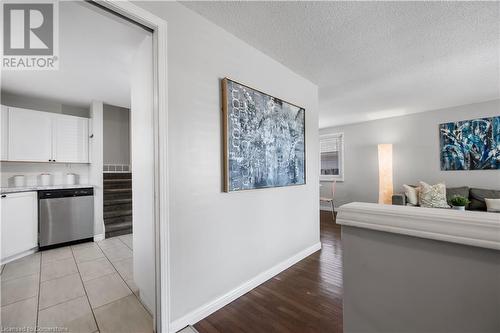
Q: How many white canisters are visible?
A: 3